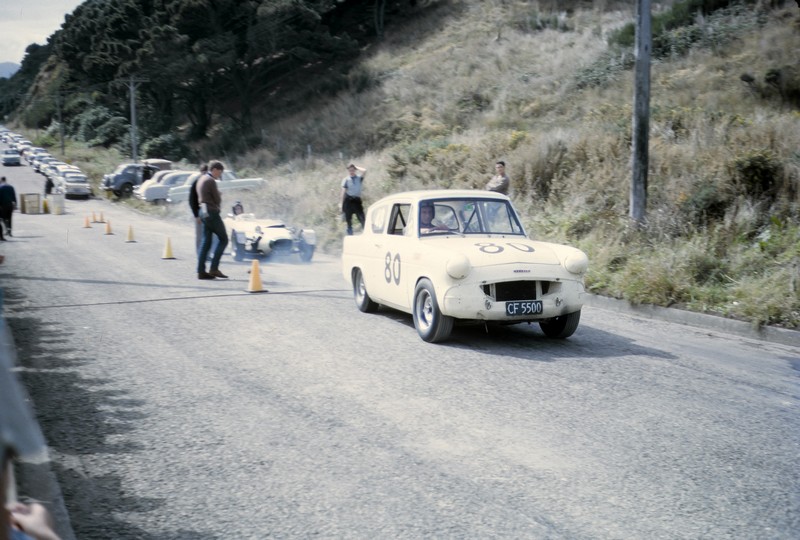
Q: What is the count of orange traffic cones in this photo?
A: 7